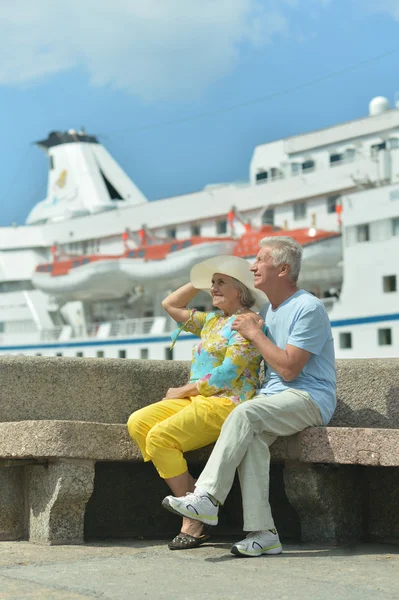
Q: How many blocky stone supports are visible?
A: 2